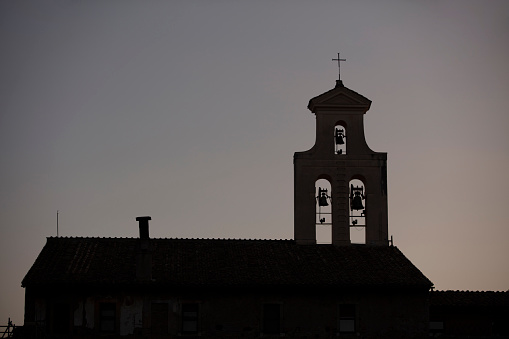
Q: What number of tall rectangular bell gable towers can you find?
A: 1